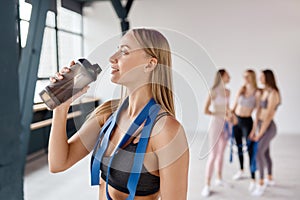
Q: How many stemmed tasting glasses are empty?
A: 0